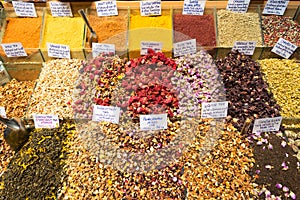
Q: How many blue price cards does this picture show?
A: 0